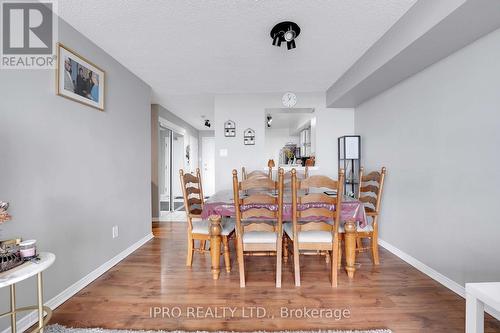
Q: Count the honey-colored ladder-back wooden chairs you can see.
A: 6